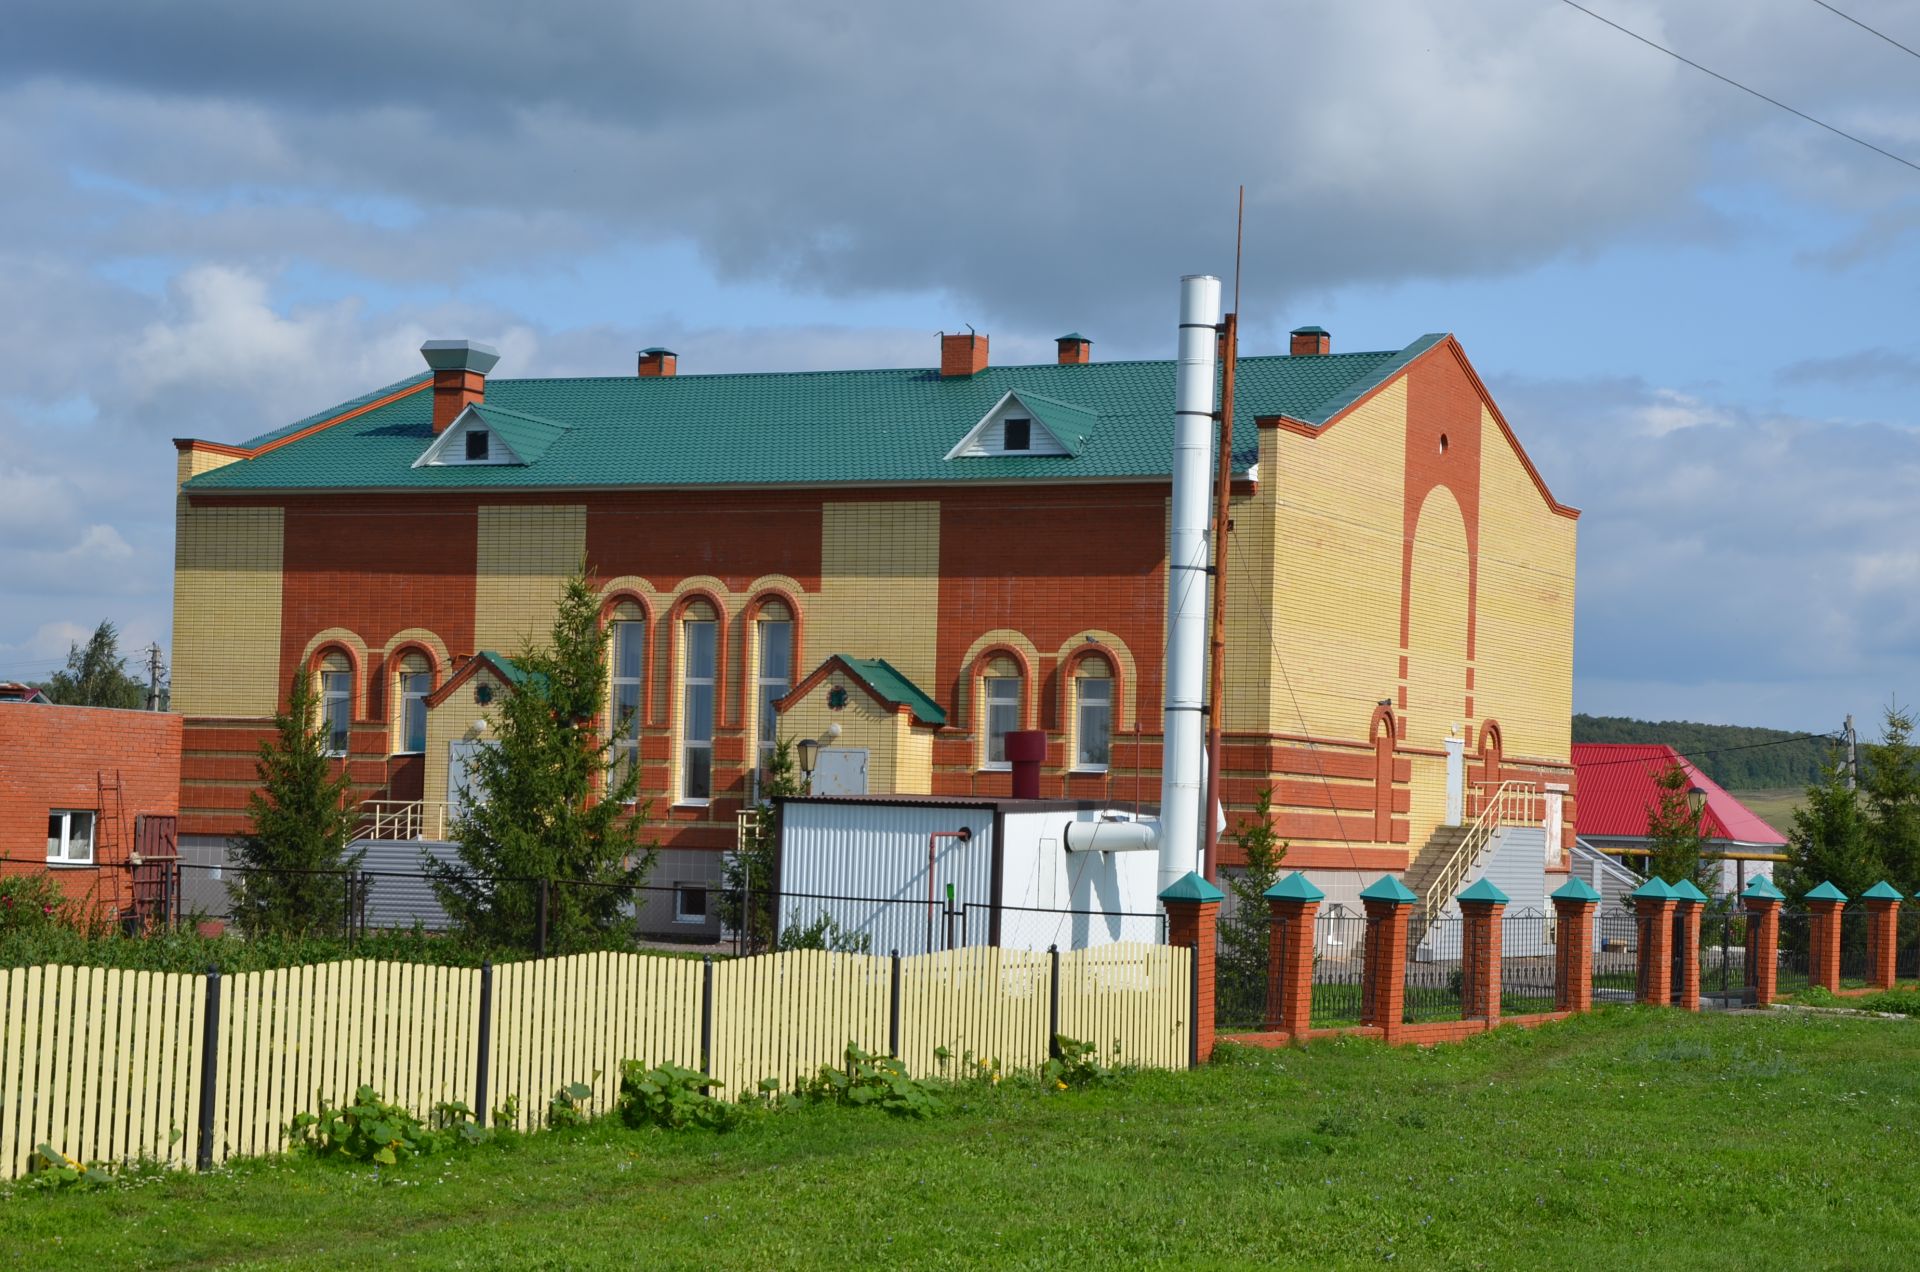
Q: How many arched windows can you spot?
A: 7